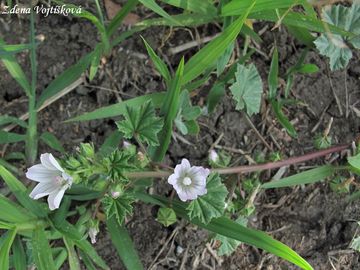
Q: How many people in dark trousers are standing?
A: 0